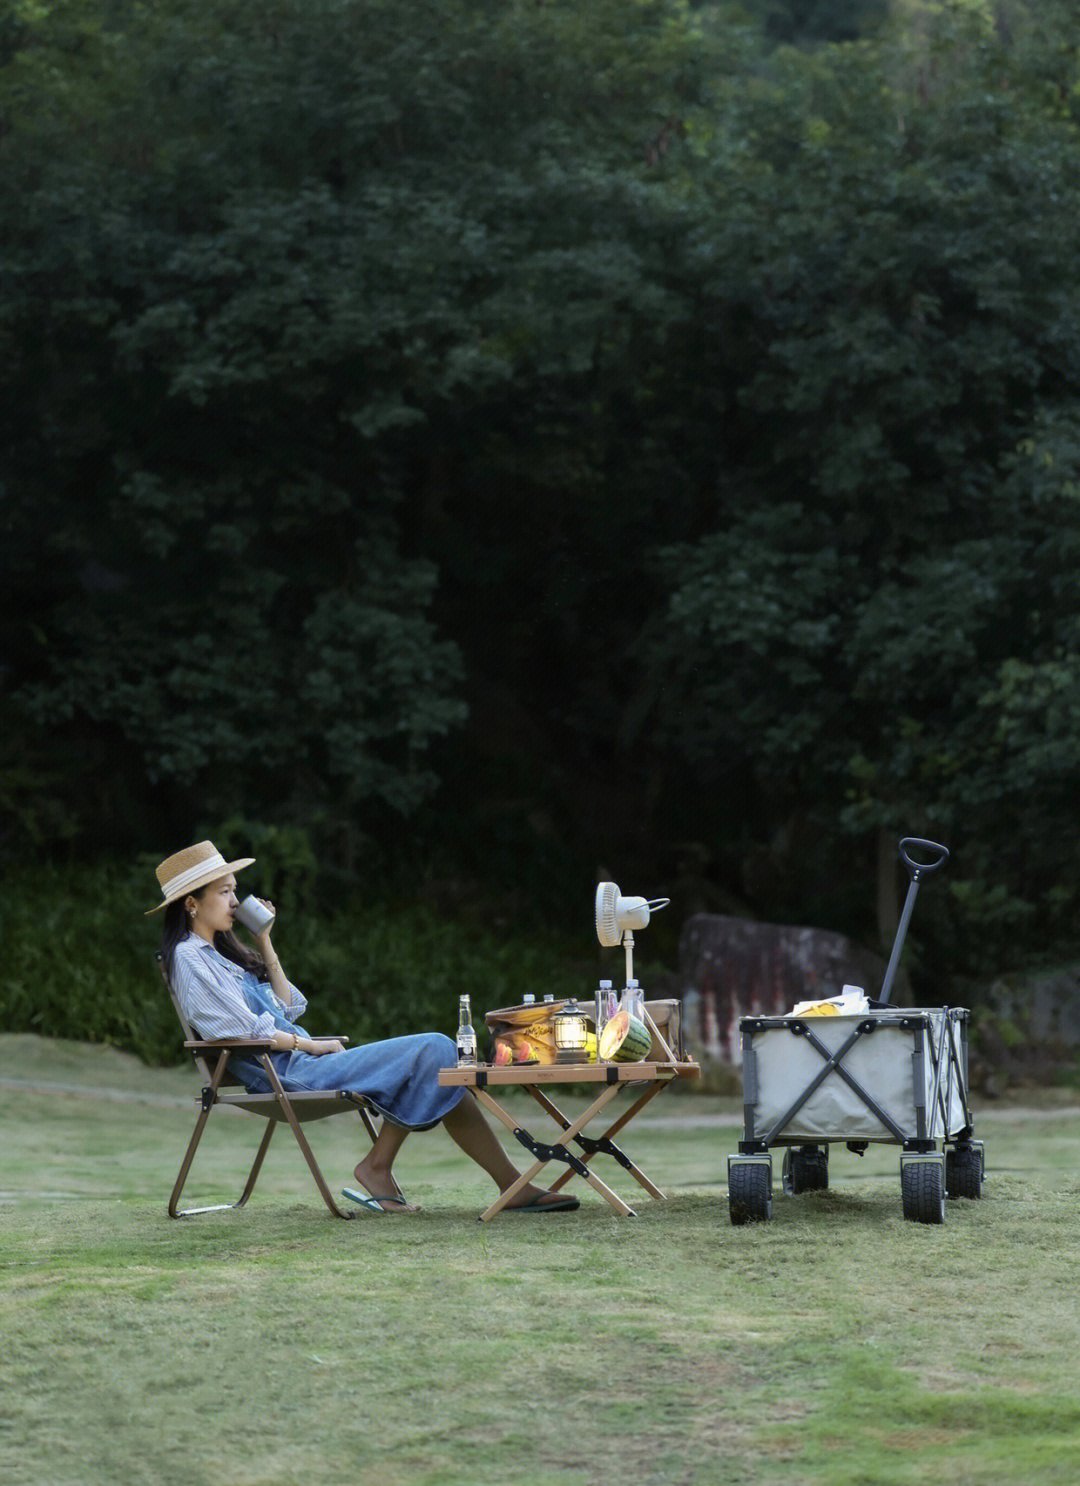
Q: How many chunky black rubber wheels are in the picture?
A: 4